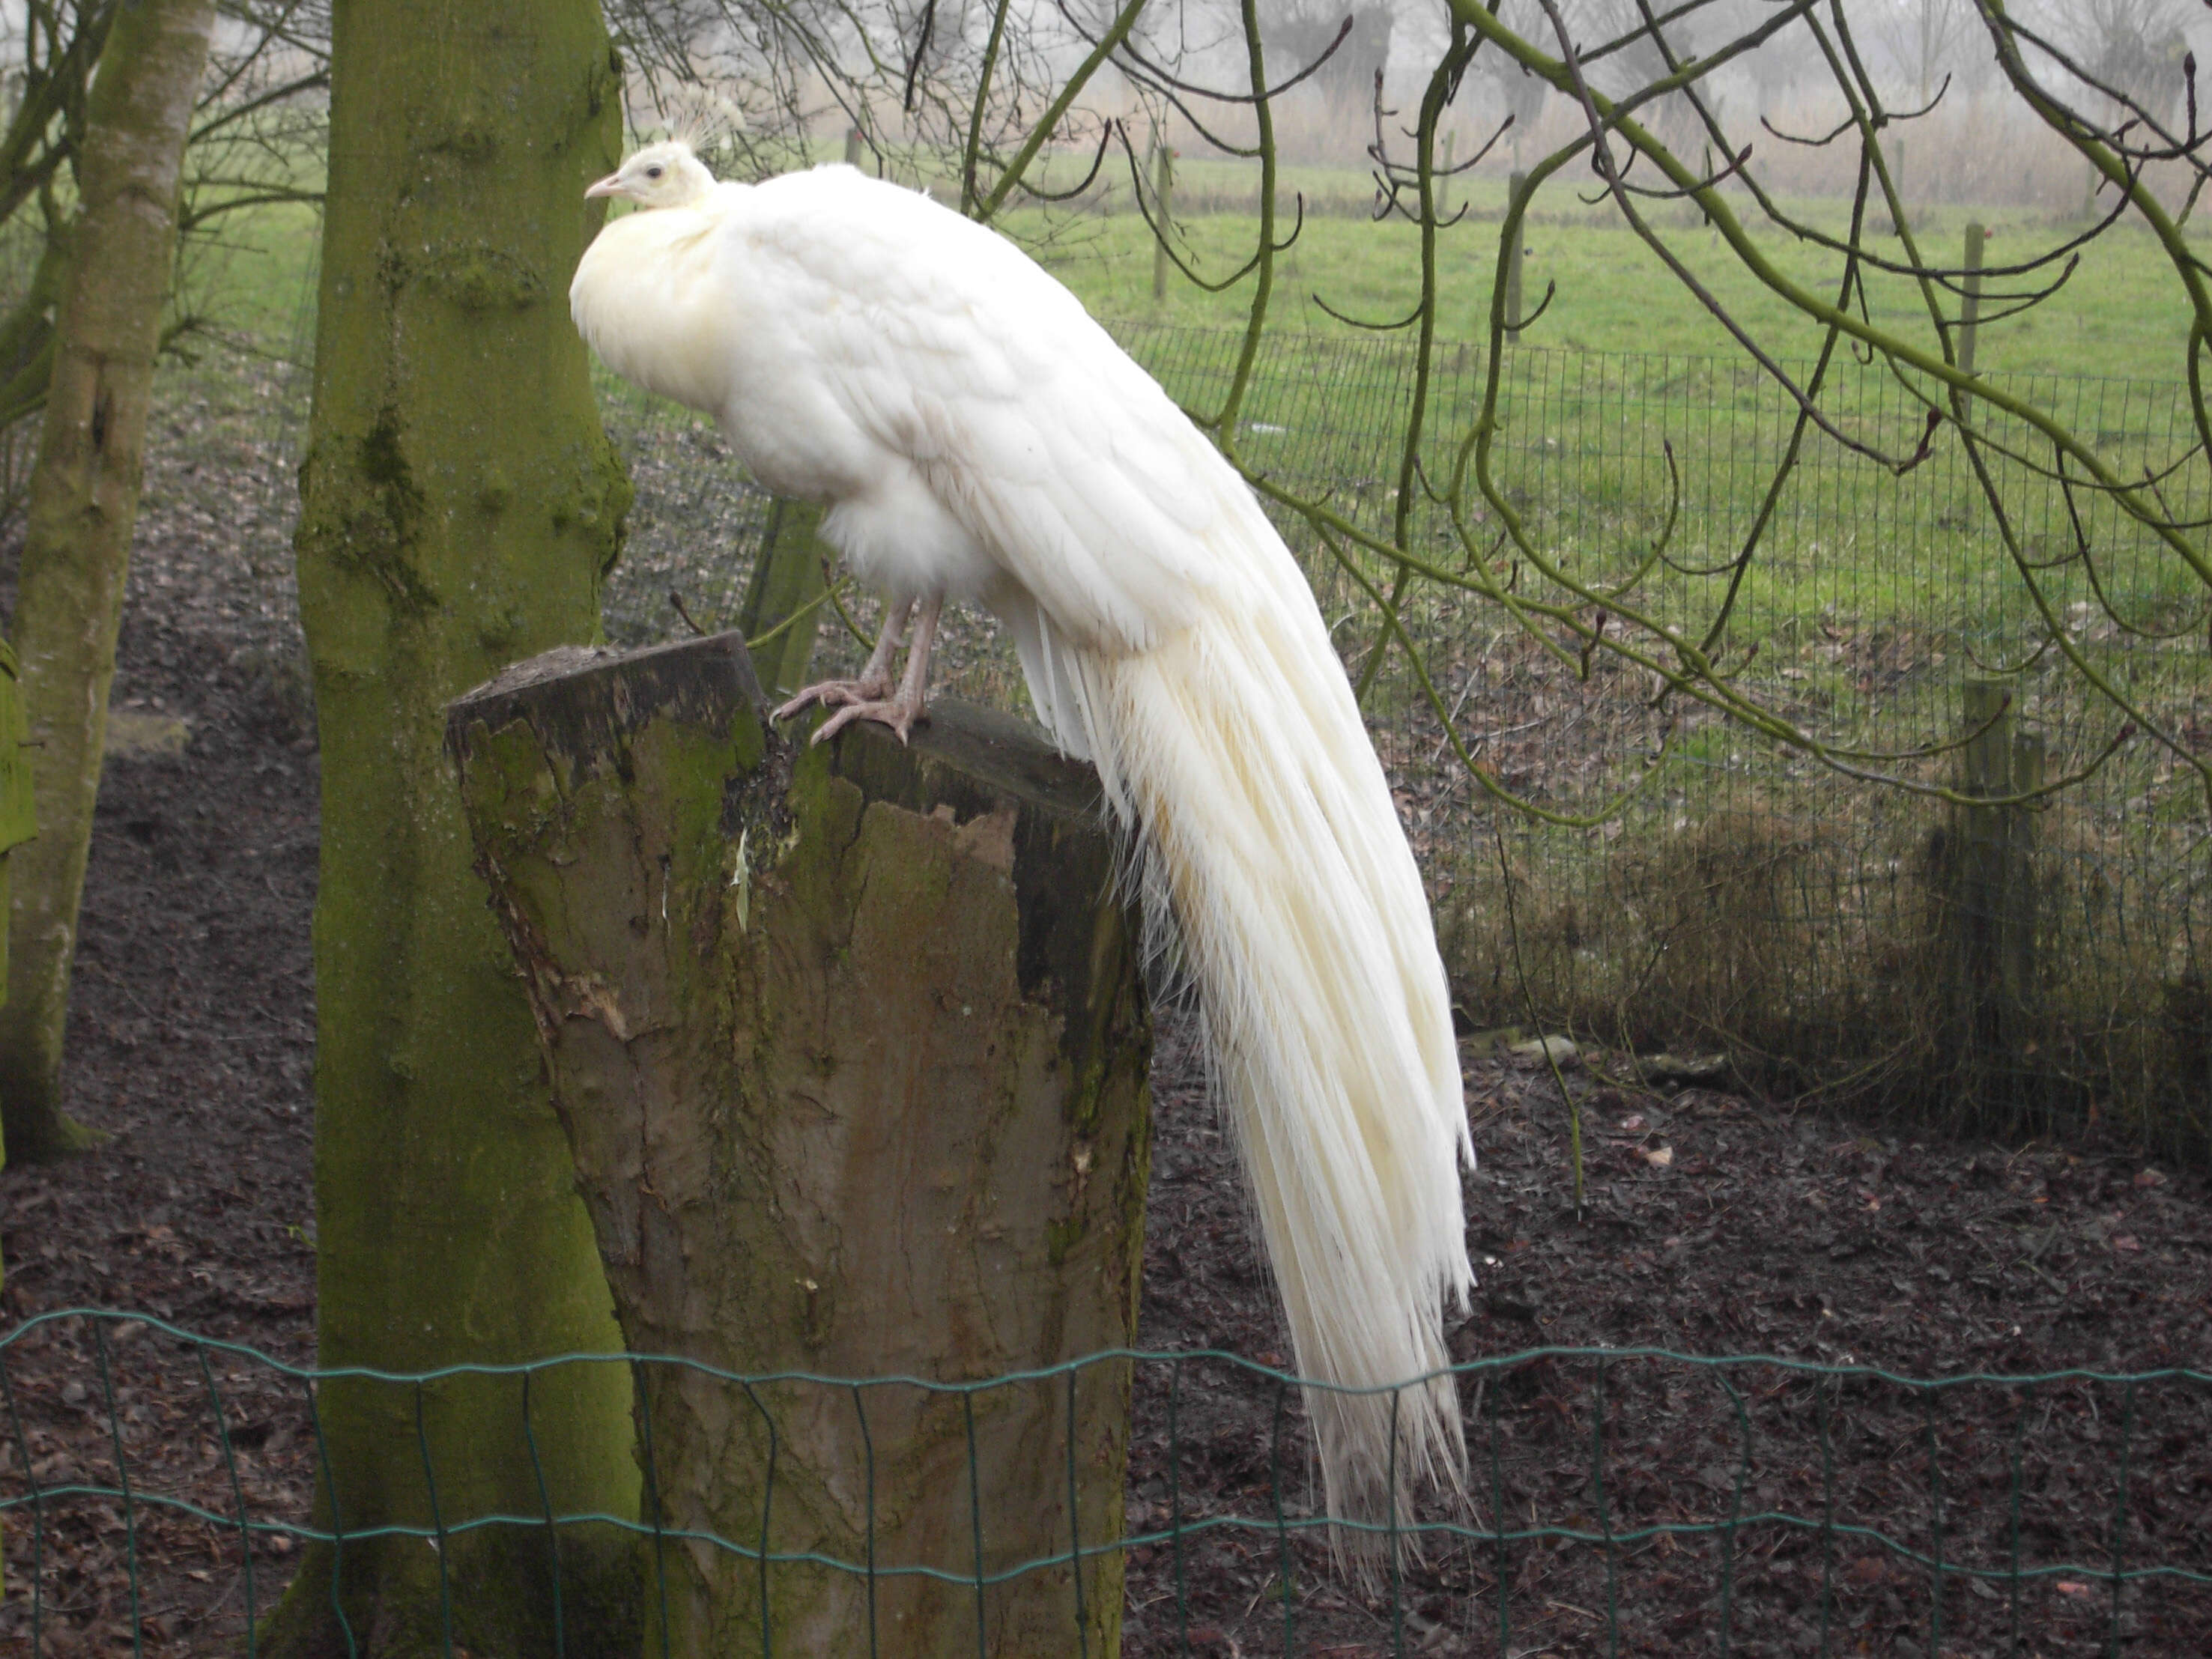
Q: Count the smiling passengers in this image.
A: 0